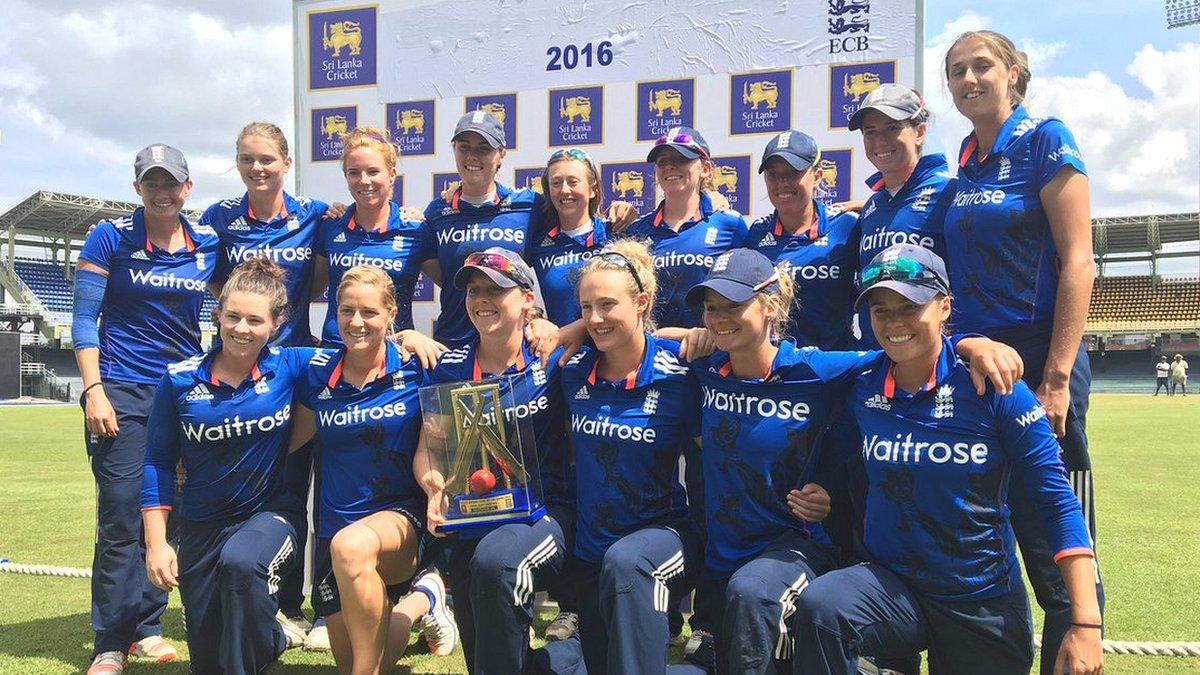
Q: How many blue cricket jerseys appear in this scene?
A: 15